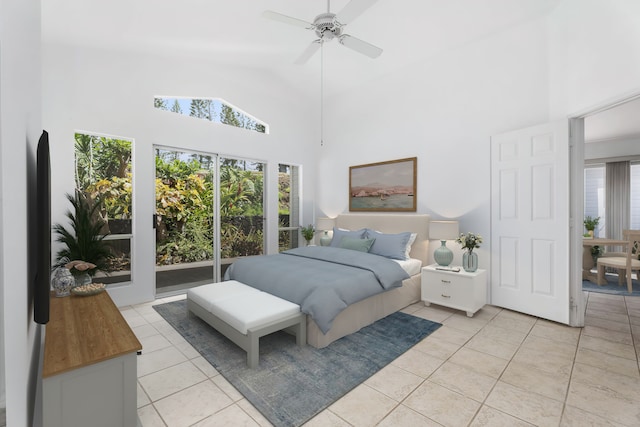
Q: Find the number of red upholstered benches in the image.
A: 0